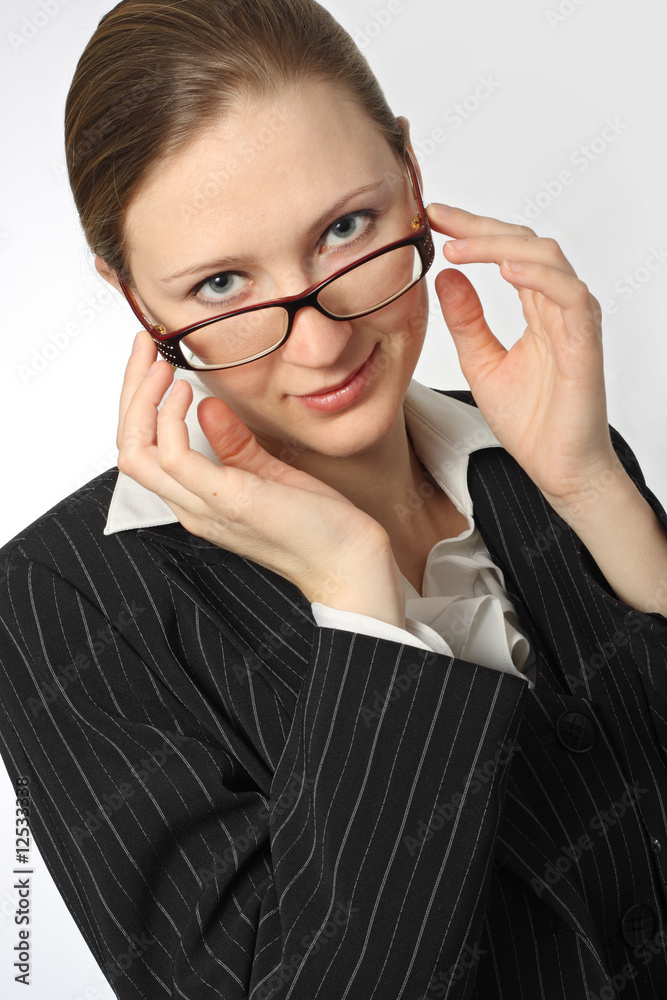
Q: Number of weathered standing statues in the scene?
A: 0